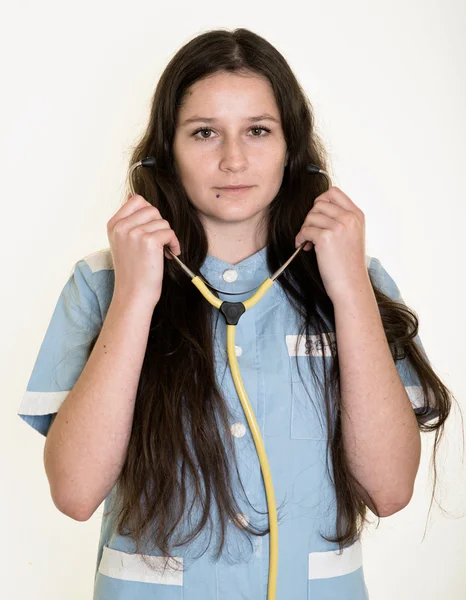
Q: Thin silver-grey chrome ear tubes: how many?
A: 2